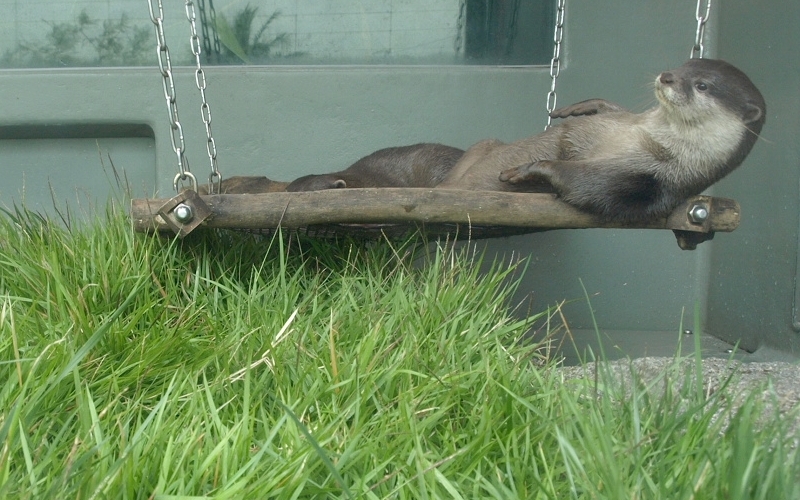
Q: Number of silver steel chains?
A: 4